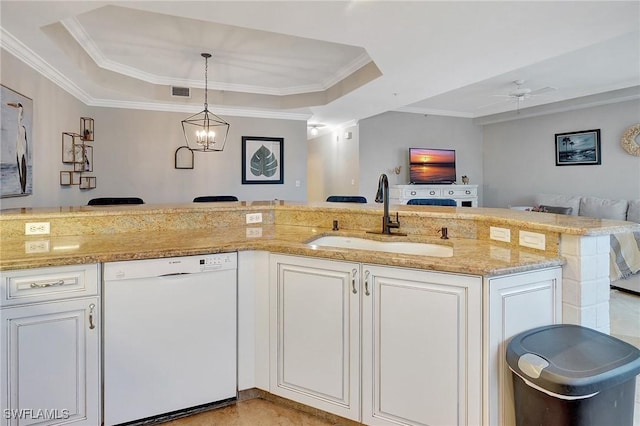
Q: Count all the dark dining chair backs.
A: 4